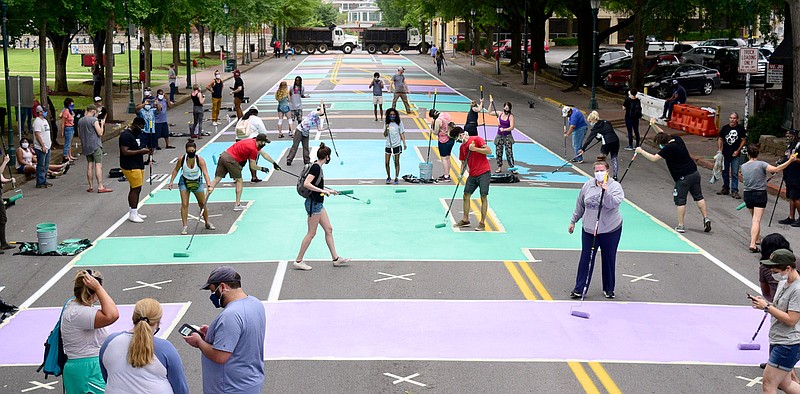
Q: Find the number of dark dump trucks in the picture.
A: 2